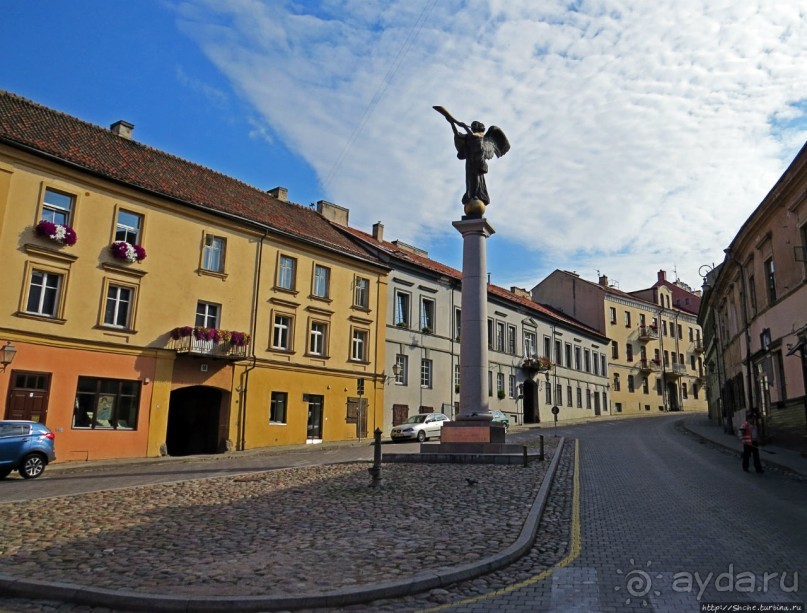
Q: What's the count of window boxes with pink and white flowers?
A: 2